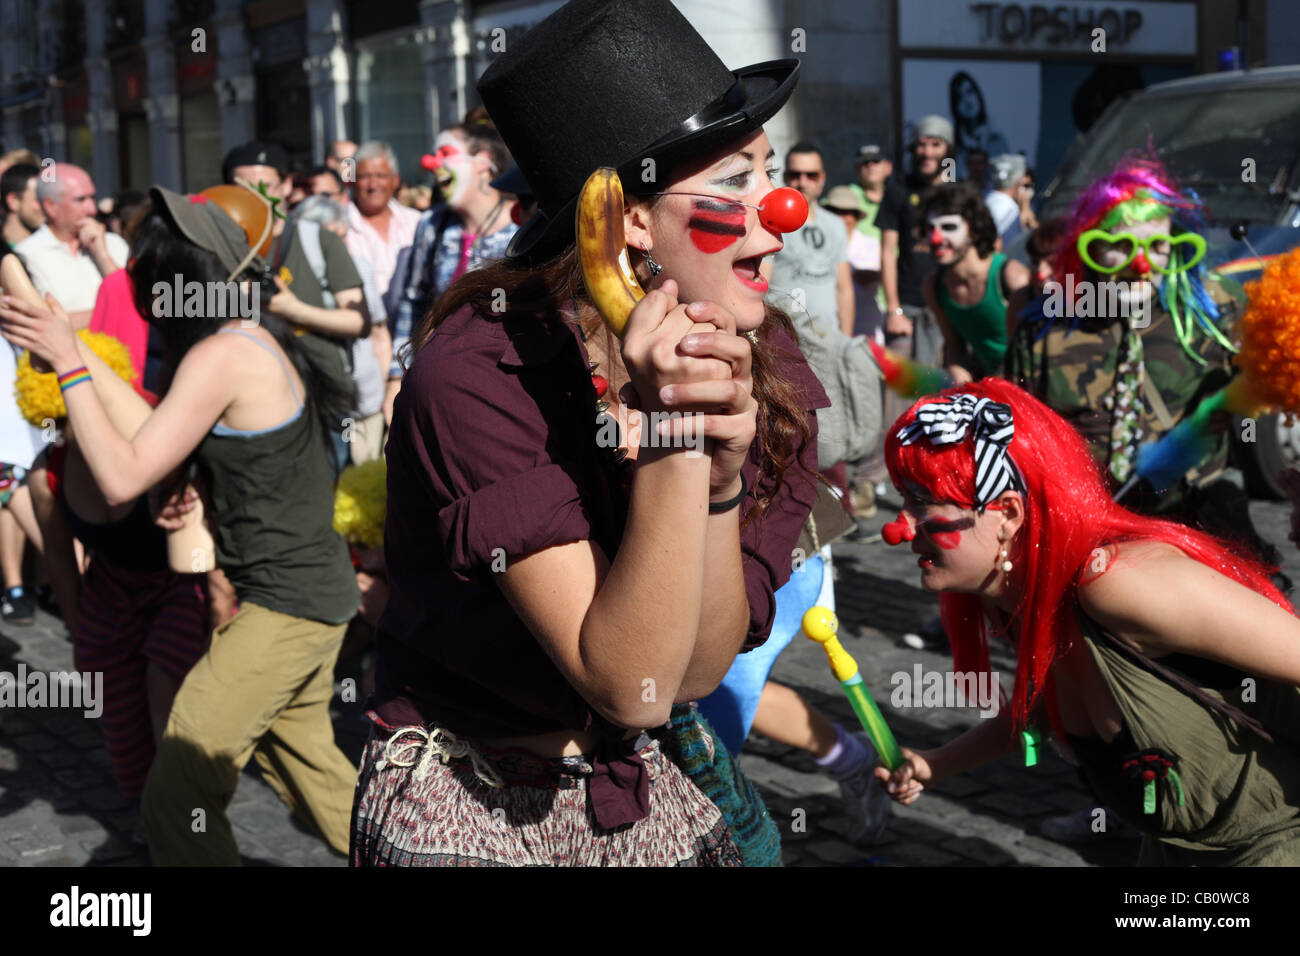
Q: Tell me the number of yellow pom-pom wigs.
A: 2